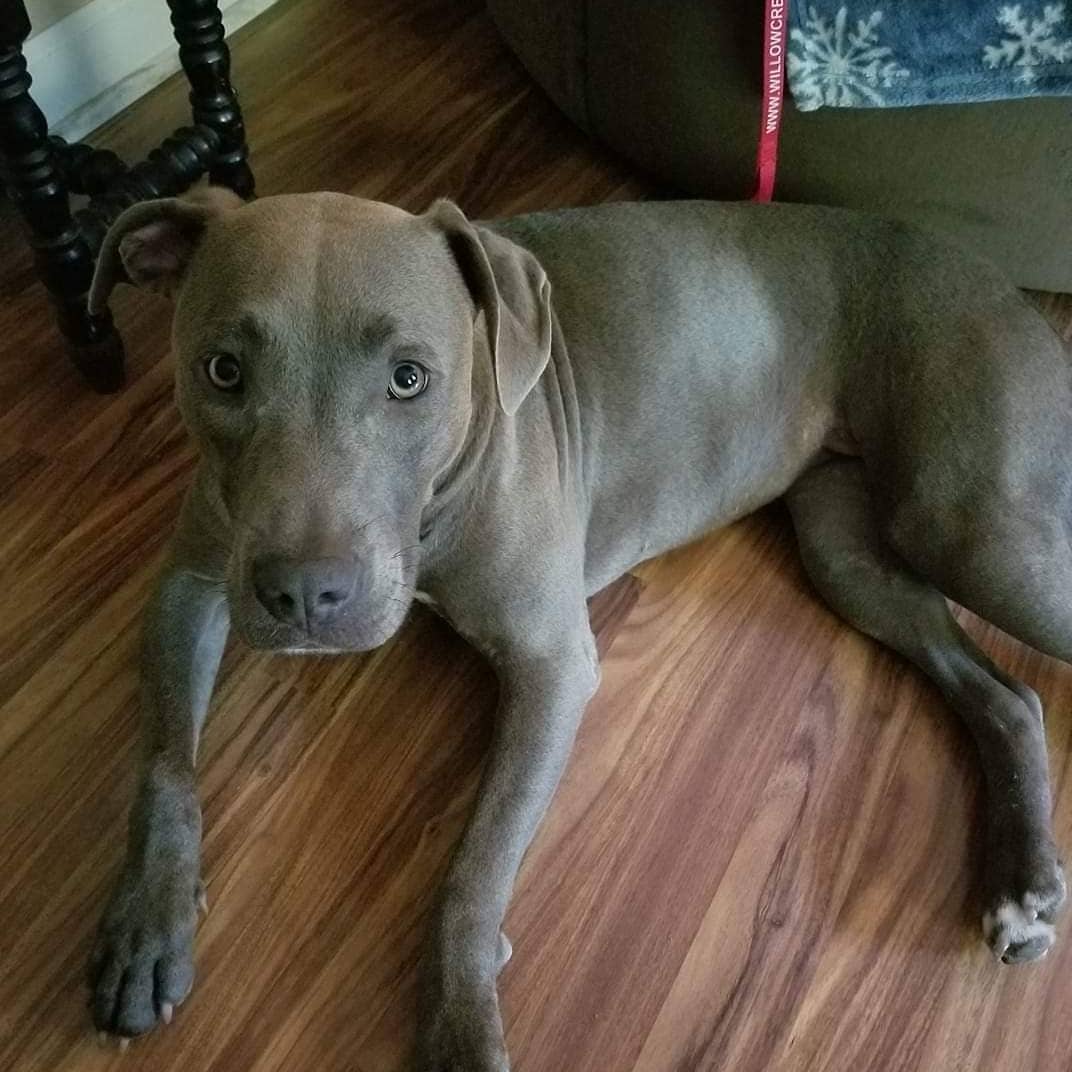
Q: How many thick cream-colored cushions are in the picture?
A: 0